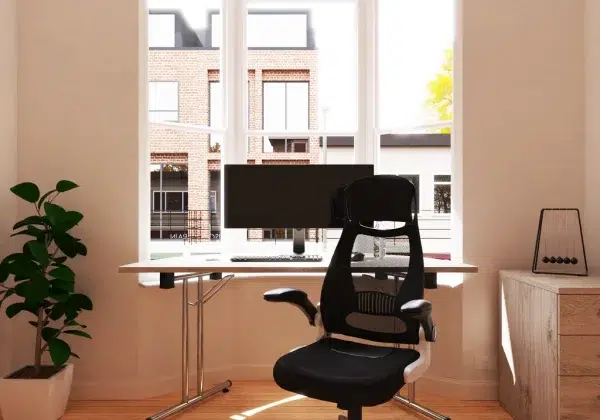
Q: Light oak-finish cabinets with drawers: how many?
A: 1